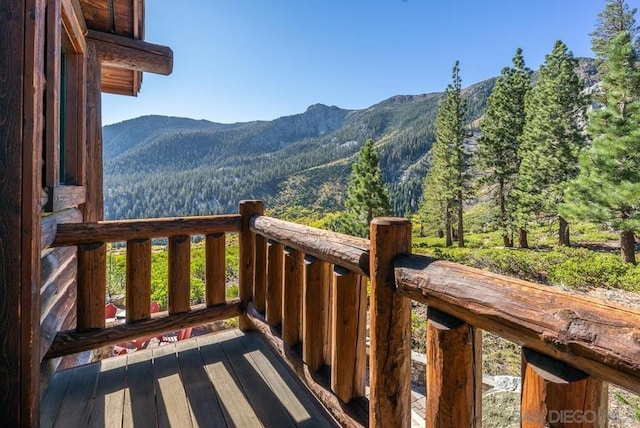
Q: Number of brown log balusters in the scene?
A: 11